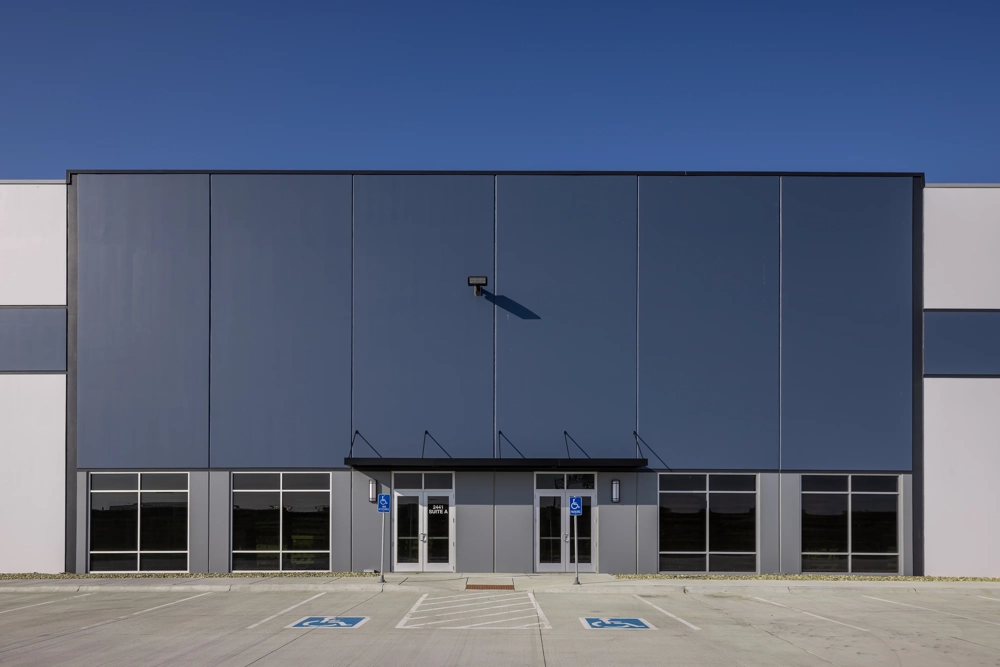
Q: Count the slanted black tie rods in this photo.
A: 5